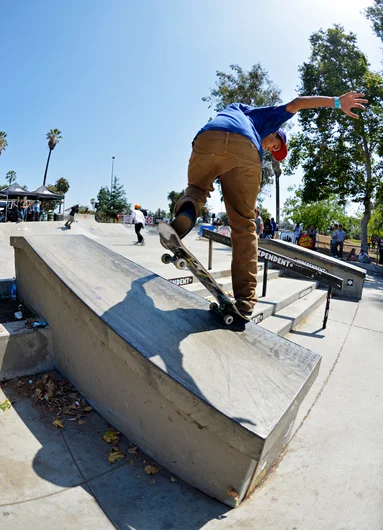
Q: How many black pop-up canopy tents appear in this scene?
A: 2